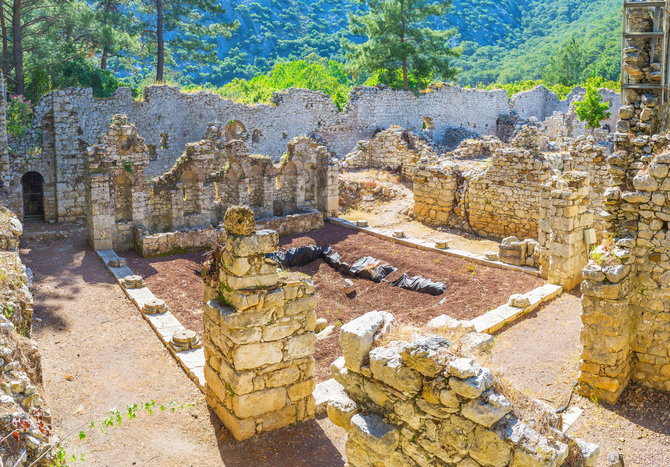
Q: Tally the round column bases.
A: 9